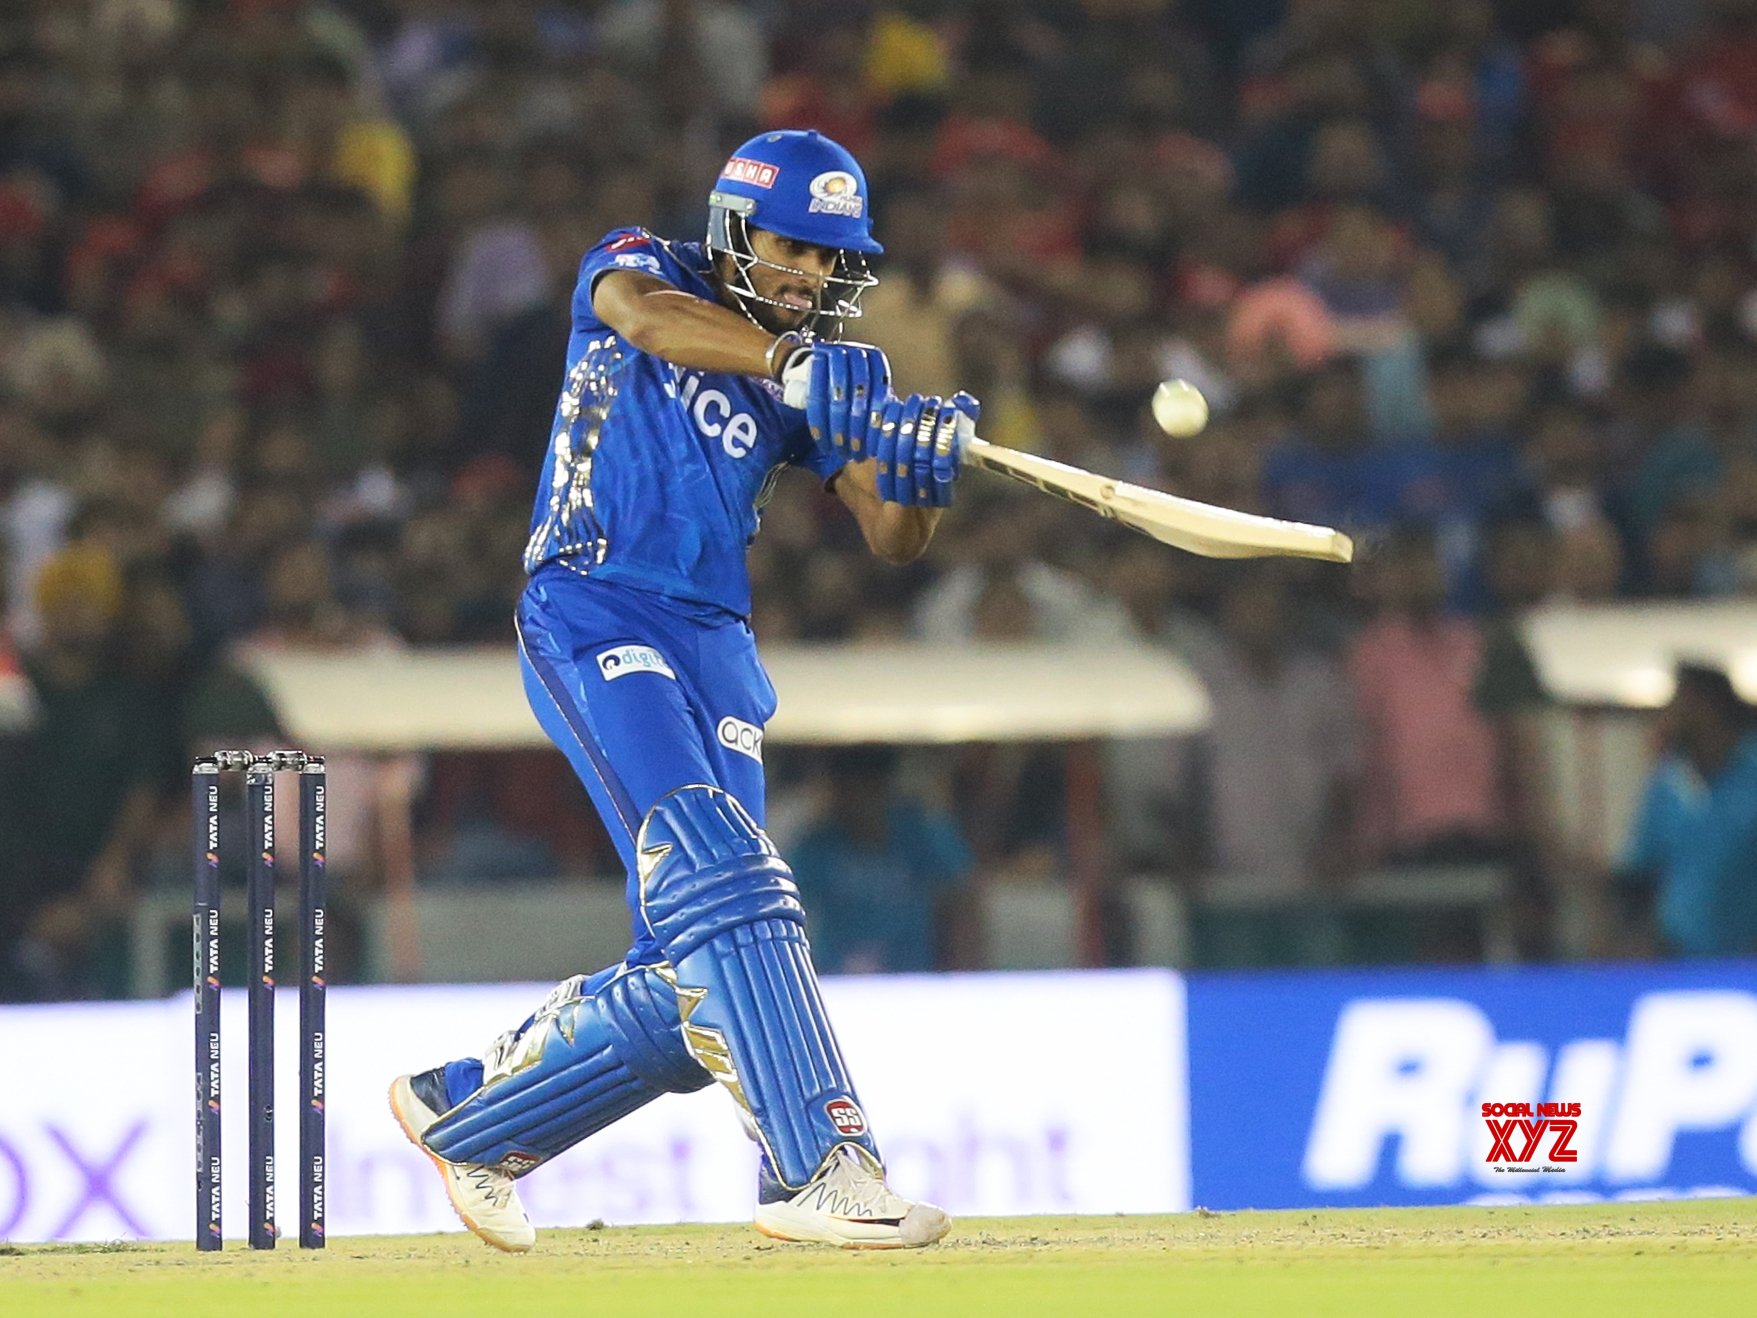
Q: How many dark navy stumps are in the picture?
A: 3